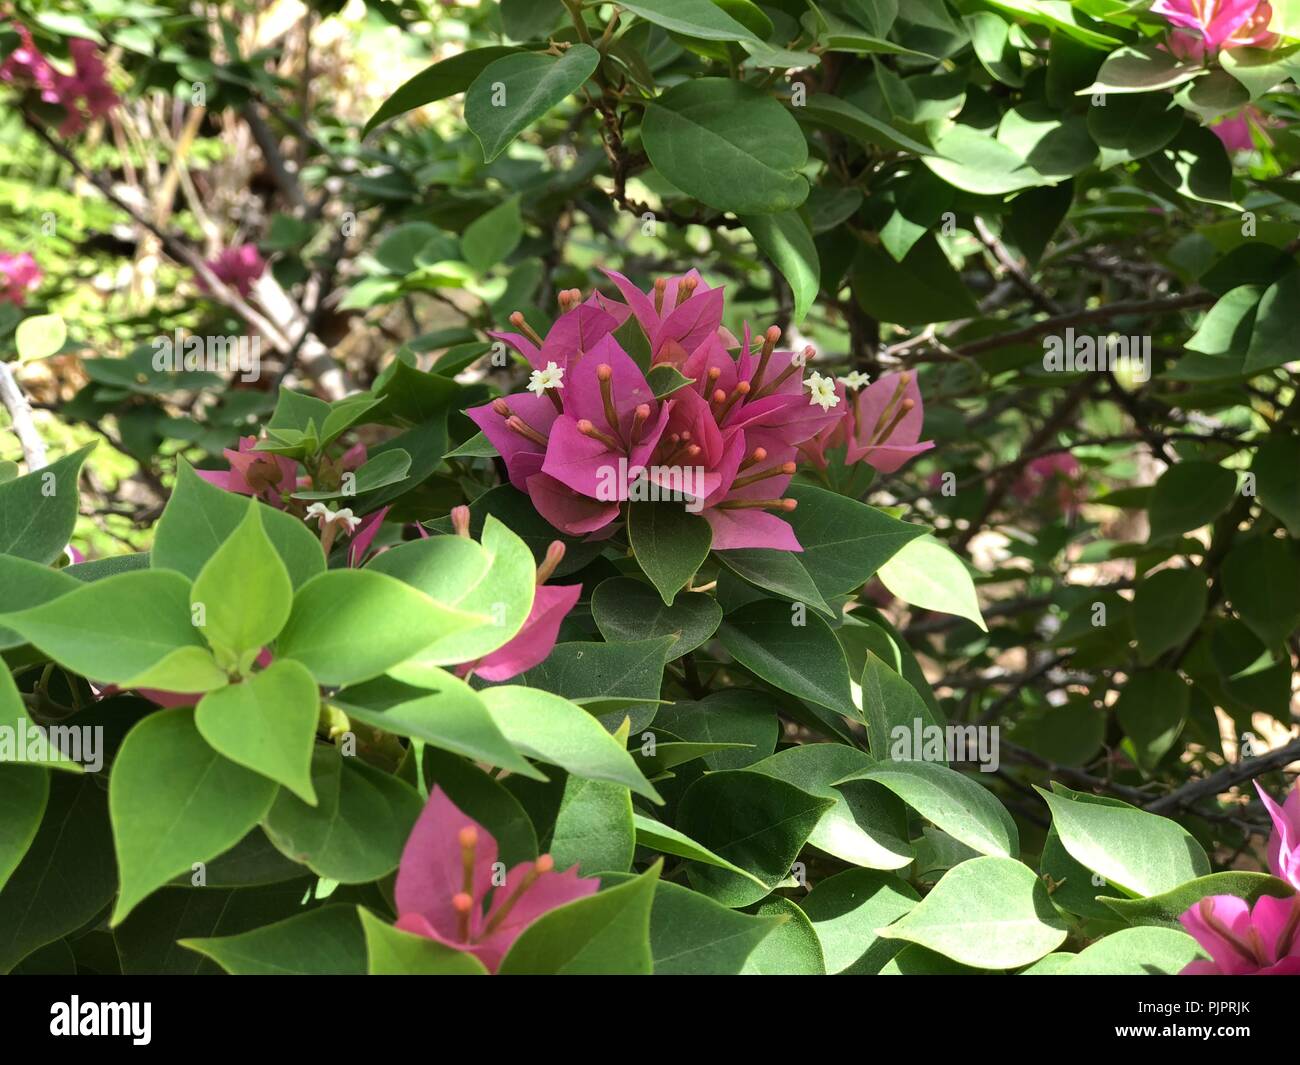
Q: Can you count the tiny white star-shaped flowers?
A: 4